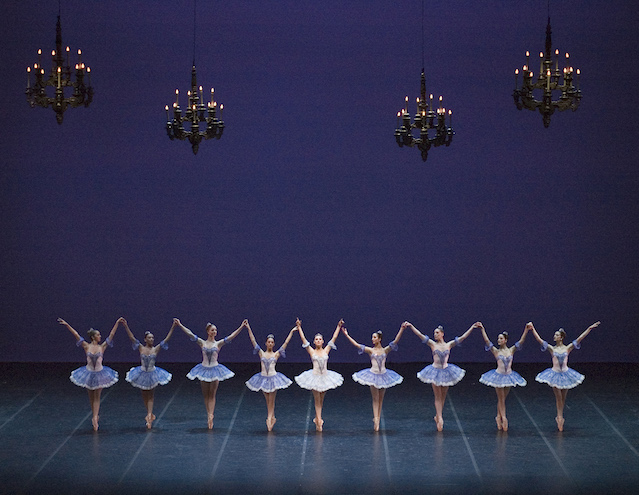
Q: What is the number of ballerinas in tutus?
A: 9